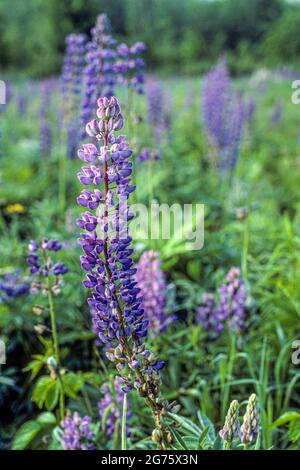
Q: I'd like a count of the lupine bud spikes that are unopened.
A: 2